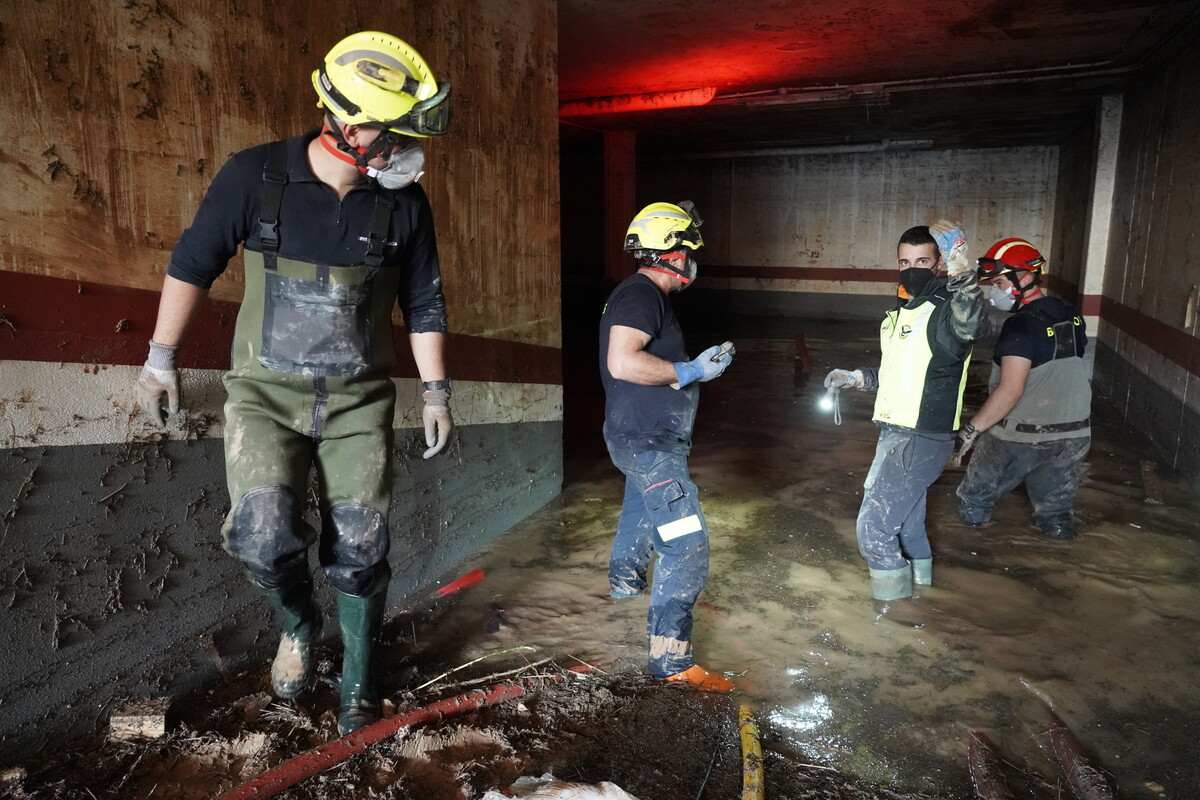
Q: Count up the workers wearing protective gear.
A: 4